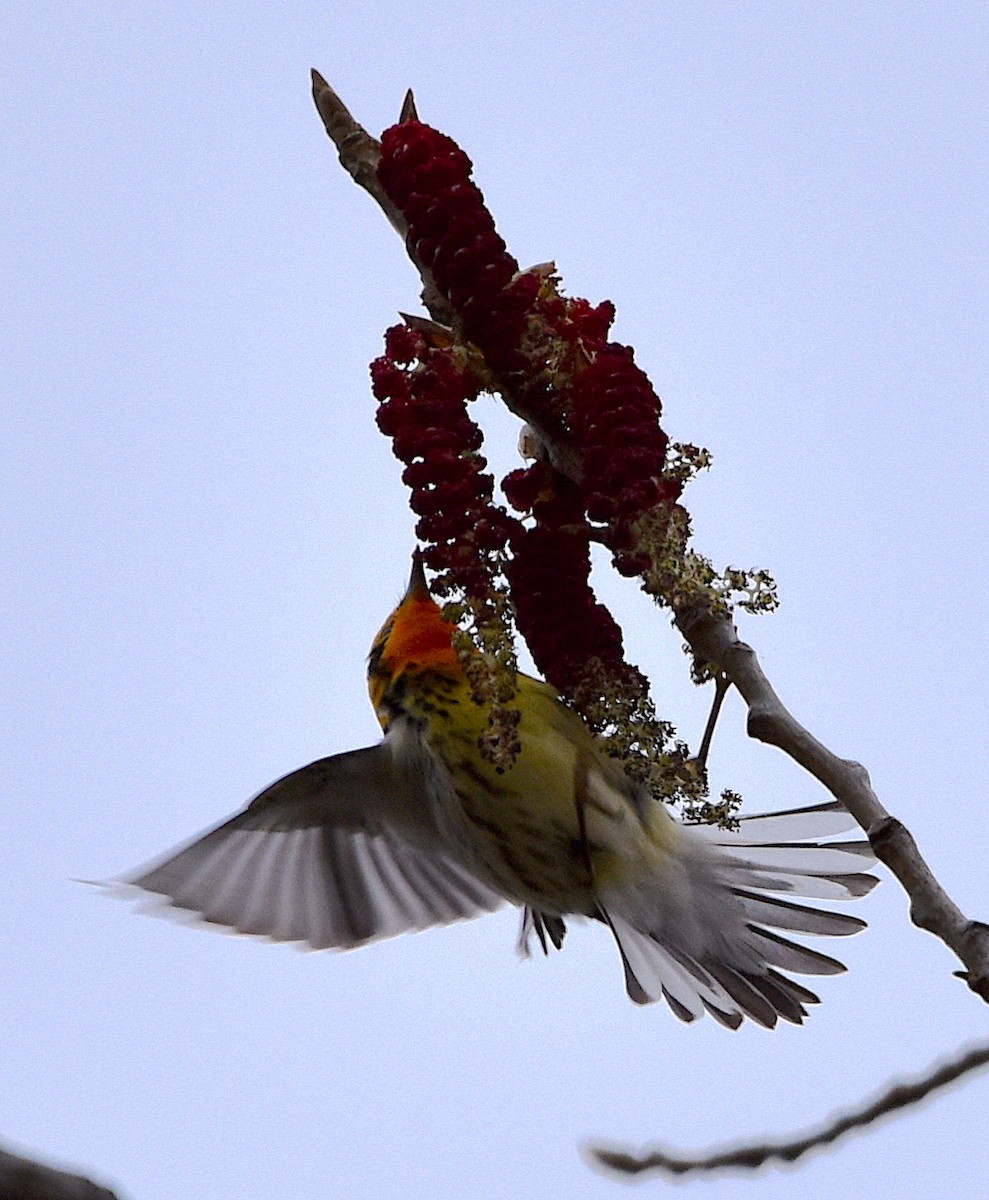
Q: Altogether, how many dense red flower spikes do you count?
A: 4